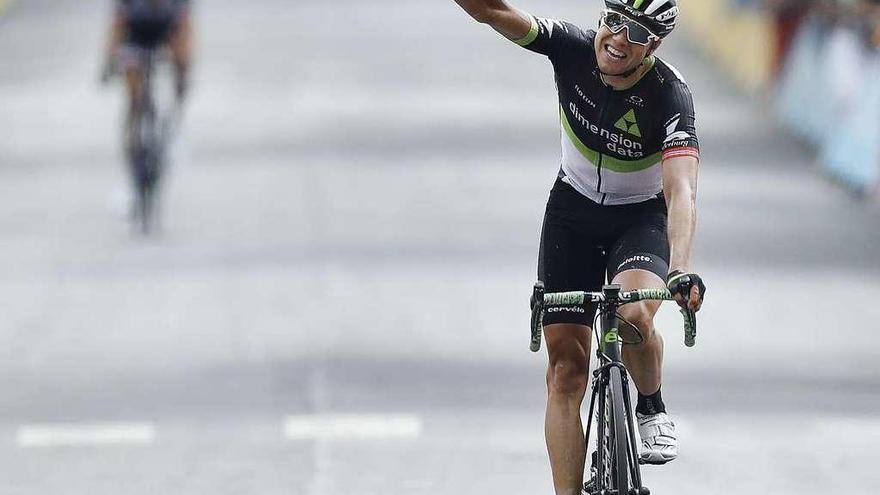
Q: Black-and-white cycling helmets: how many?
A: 1